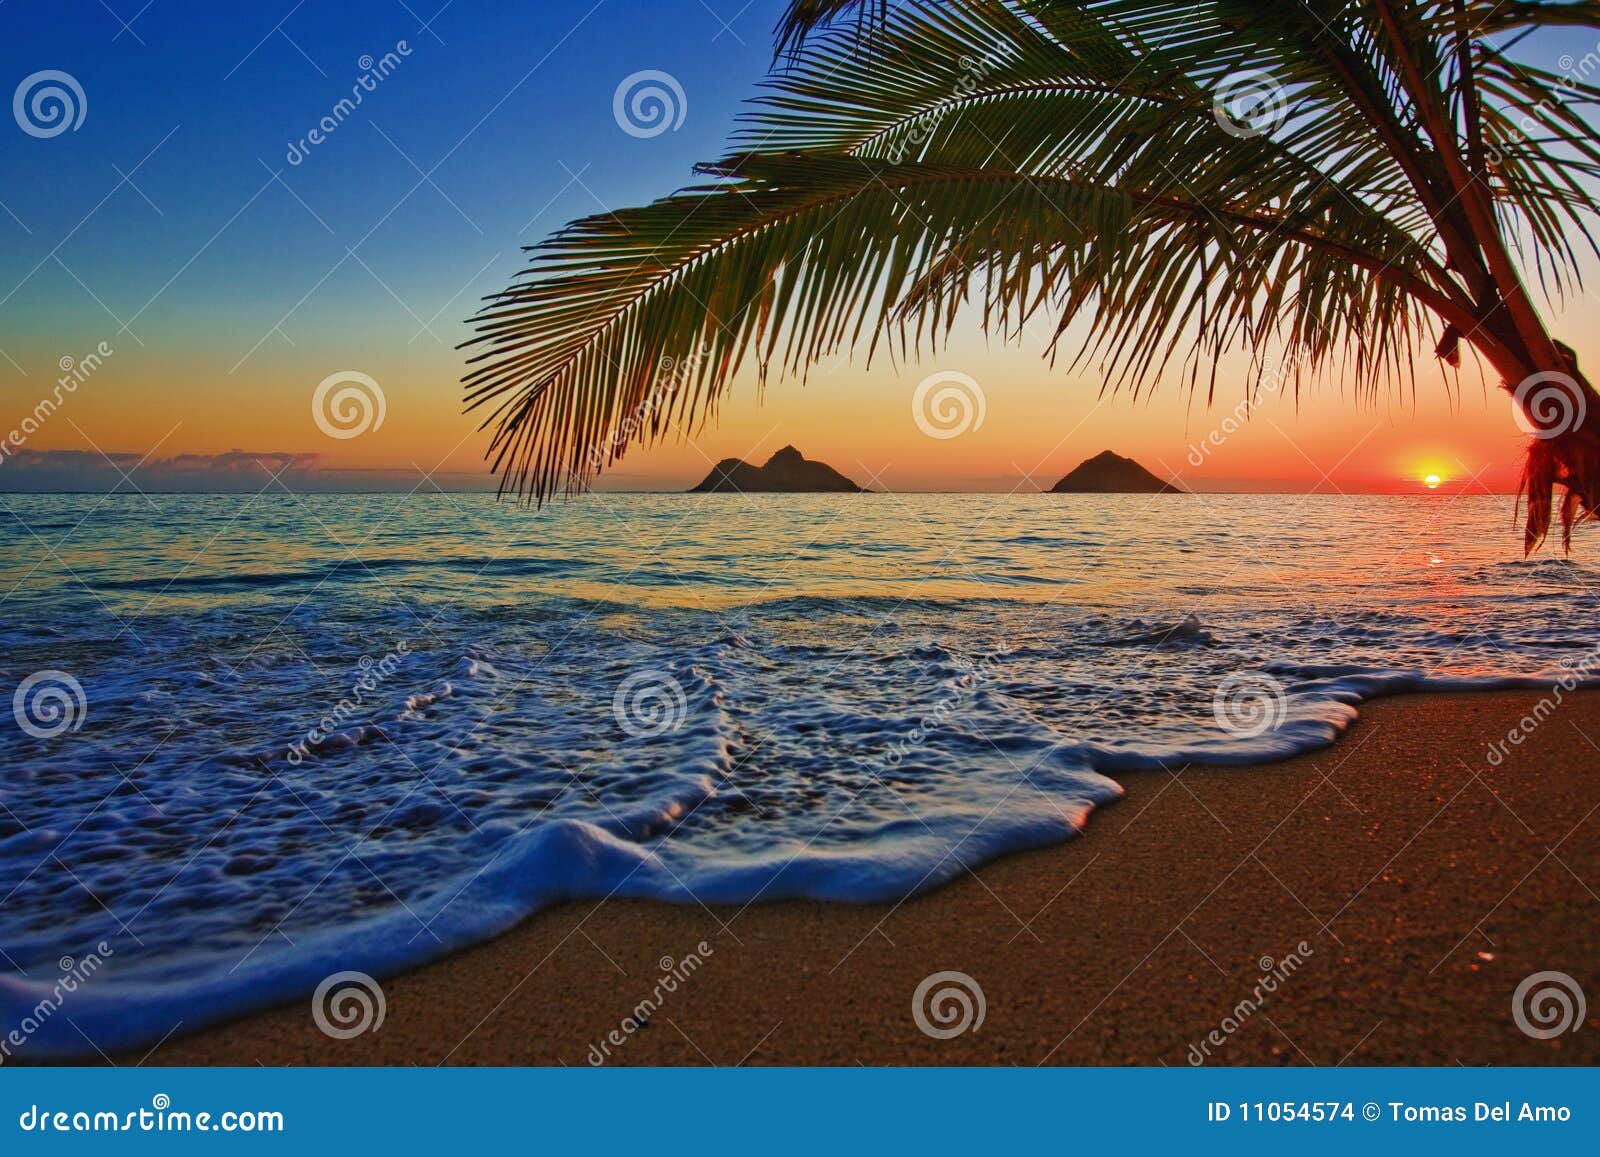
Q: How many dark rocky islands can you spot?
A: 2